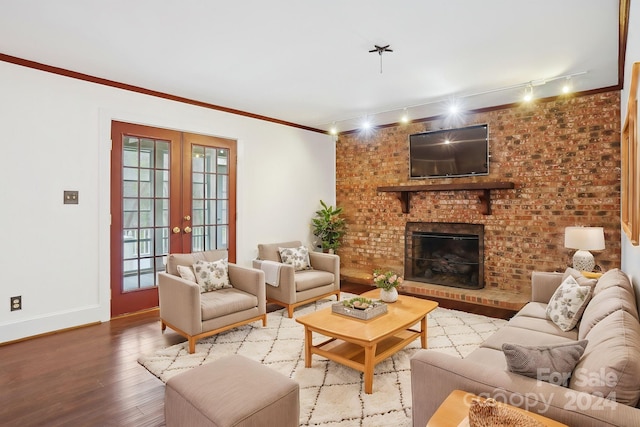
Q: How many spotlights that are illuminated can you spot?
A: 6